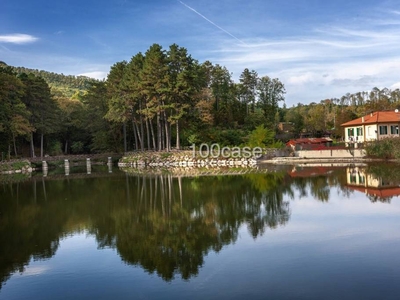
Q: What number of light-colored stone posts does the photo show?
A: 4